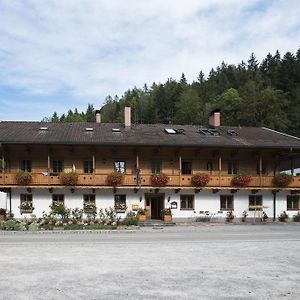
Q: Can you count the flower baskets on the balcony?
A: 7